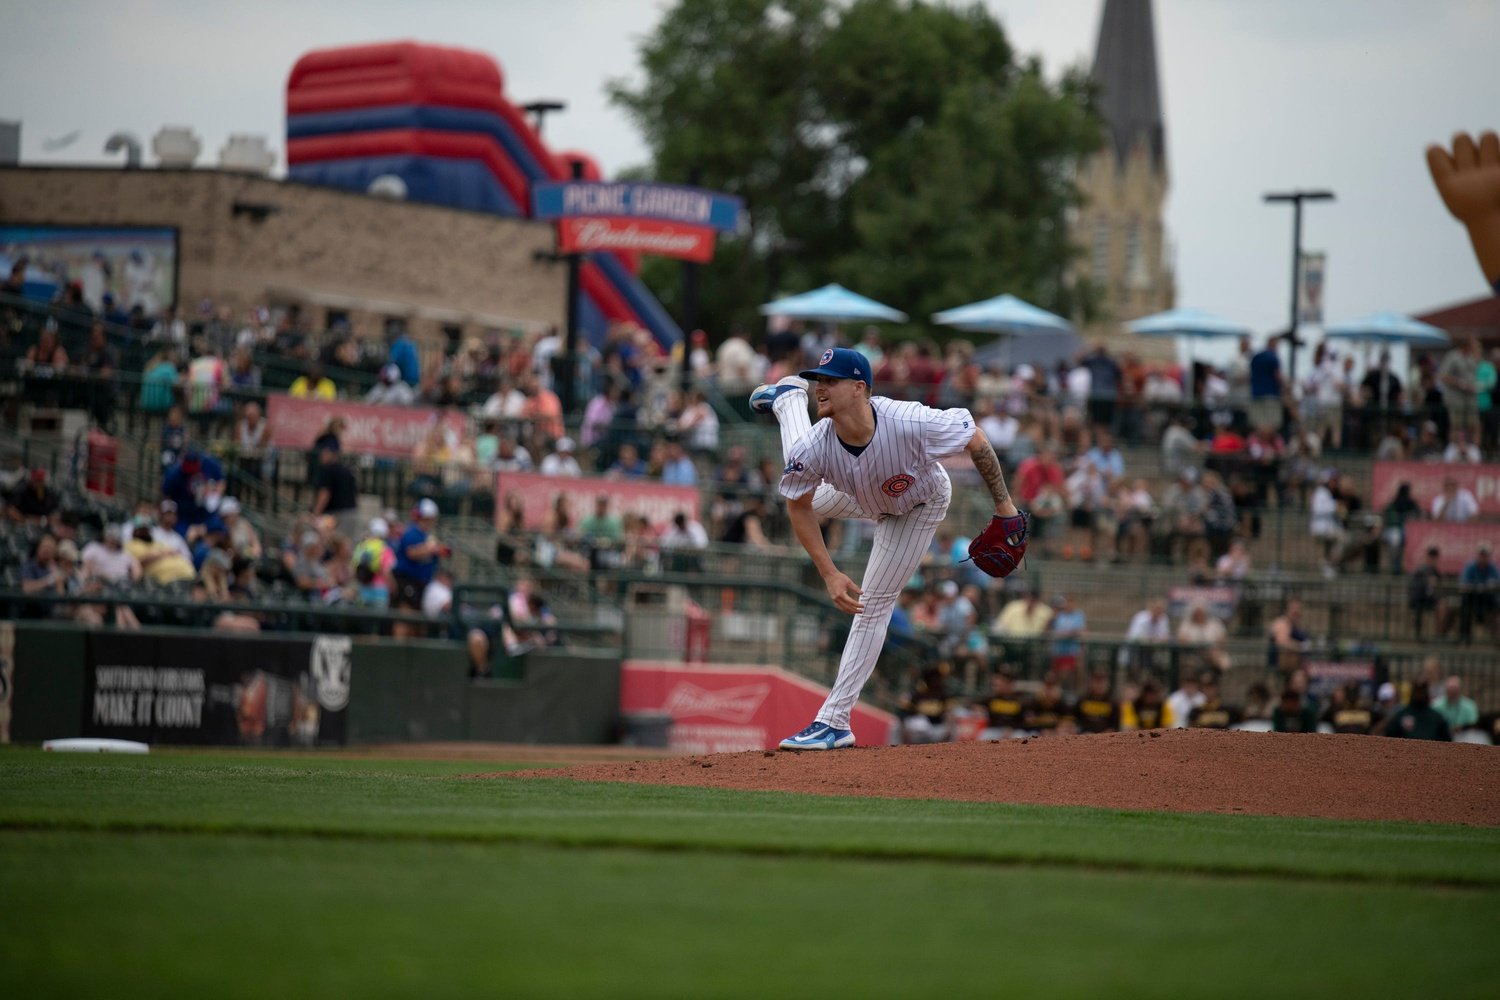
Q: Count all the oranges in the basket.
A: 0